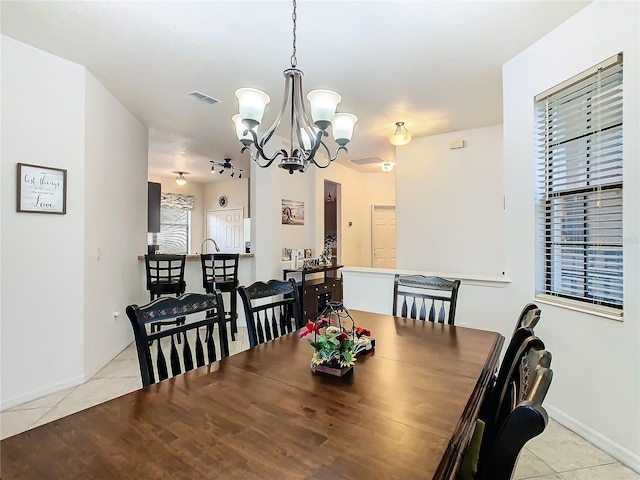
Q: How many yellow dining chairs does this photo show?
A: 0